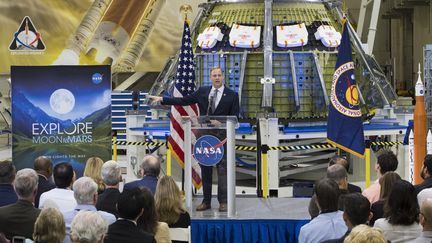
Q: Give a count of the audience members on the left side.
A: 13